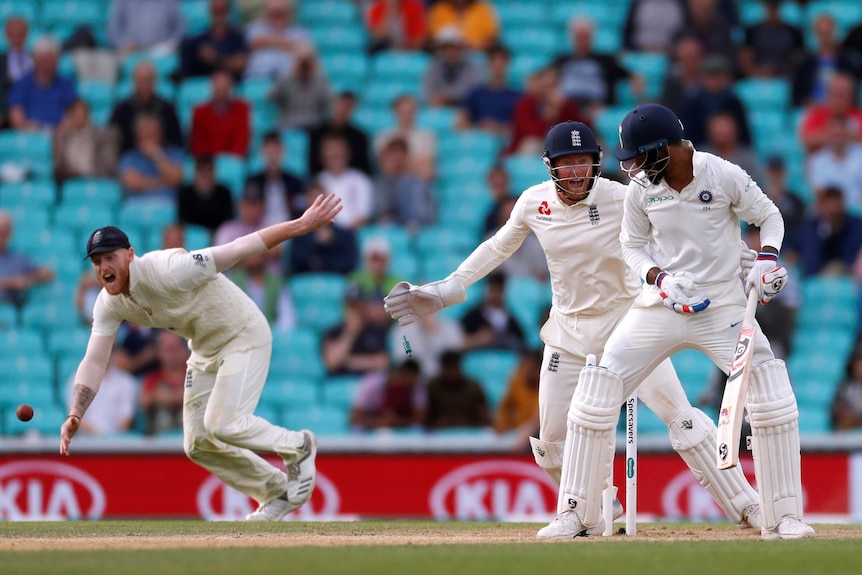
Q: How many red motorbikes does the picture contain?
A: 0